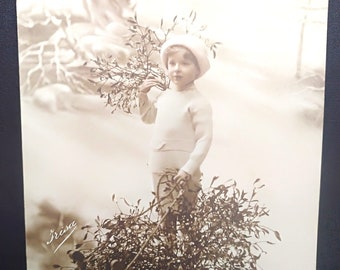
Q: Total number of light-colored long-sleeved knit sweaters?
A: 1